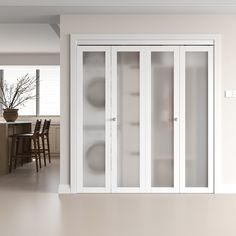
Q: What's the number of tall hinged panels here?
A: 4